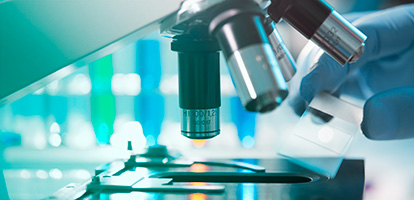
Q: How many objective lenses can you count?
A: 4